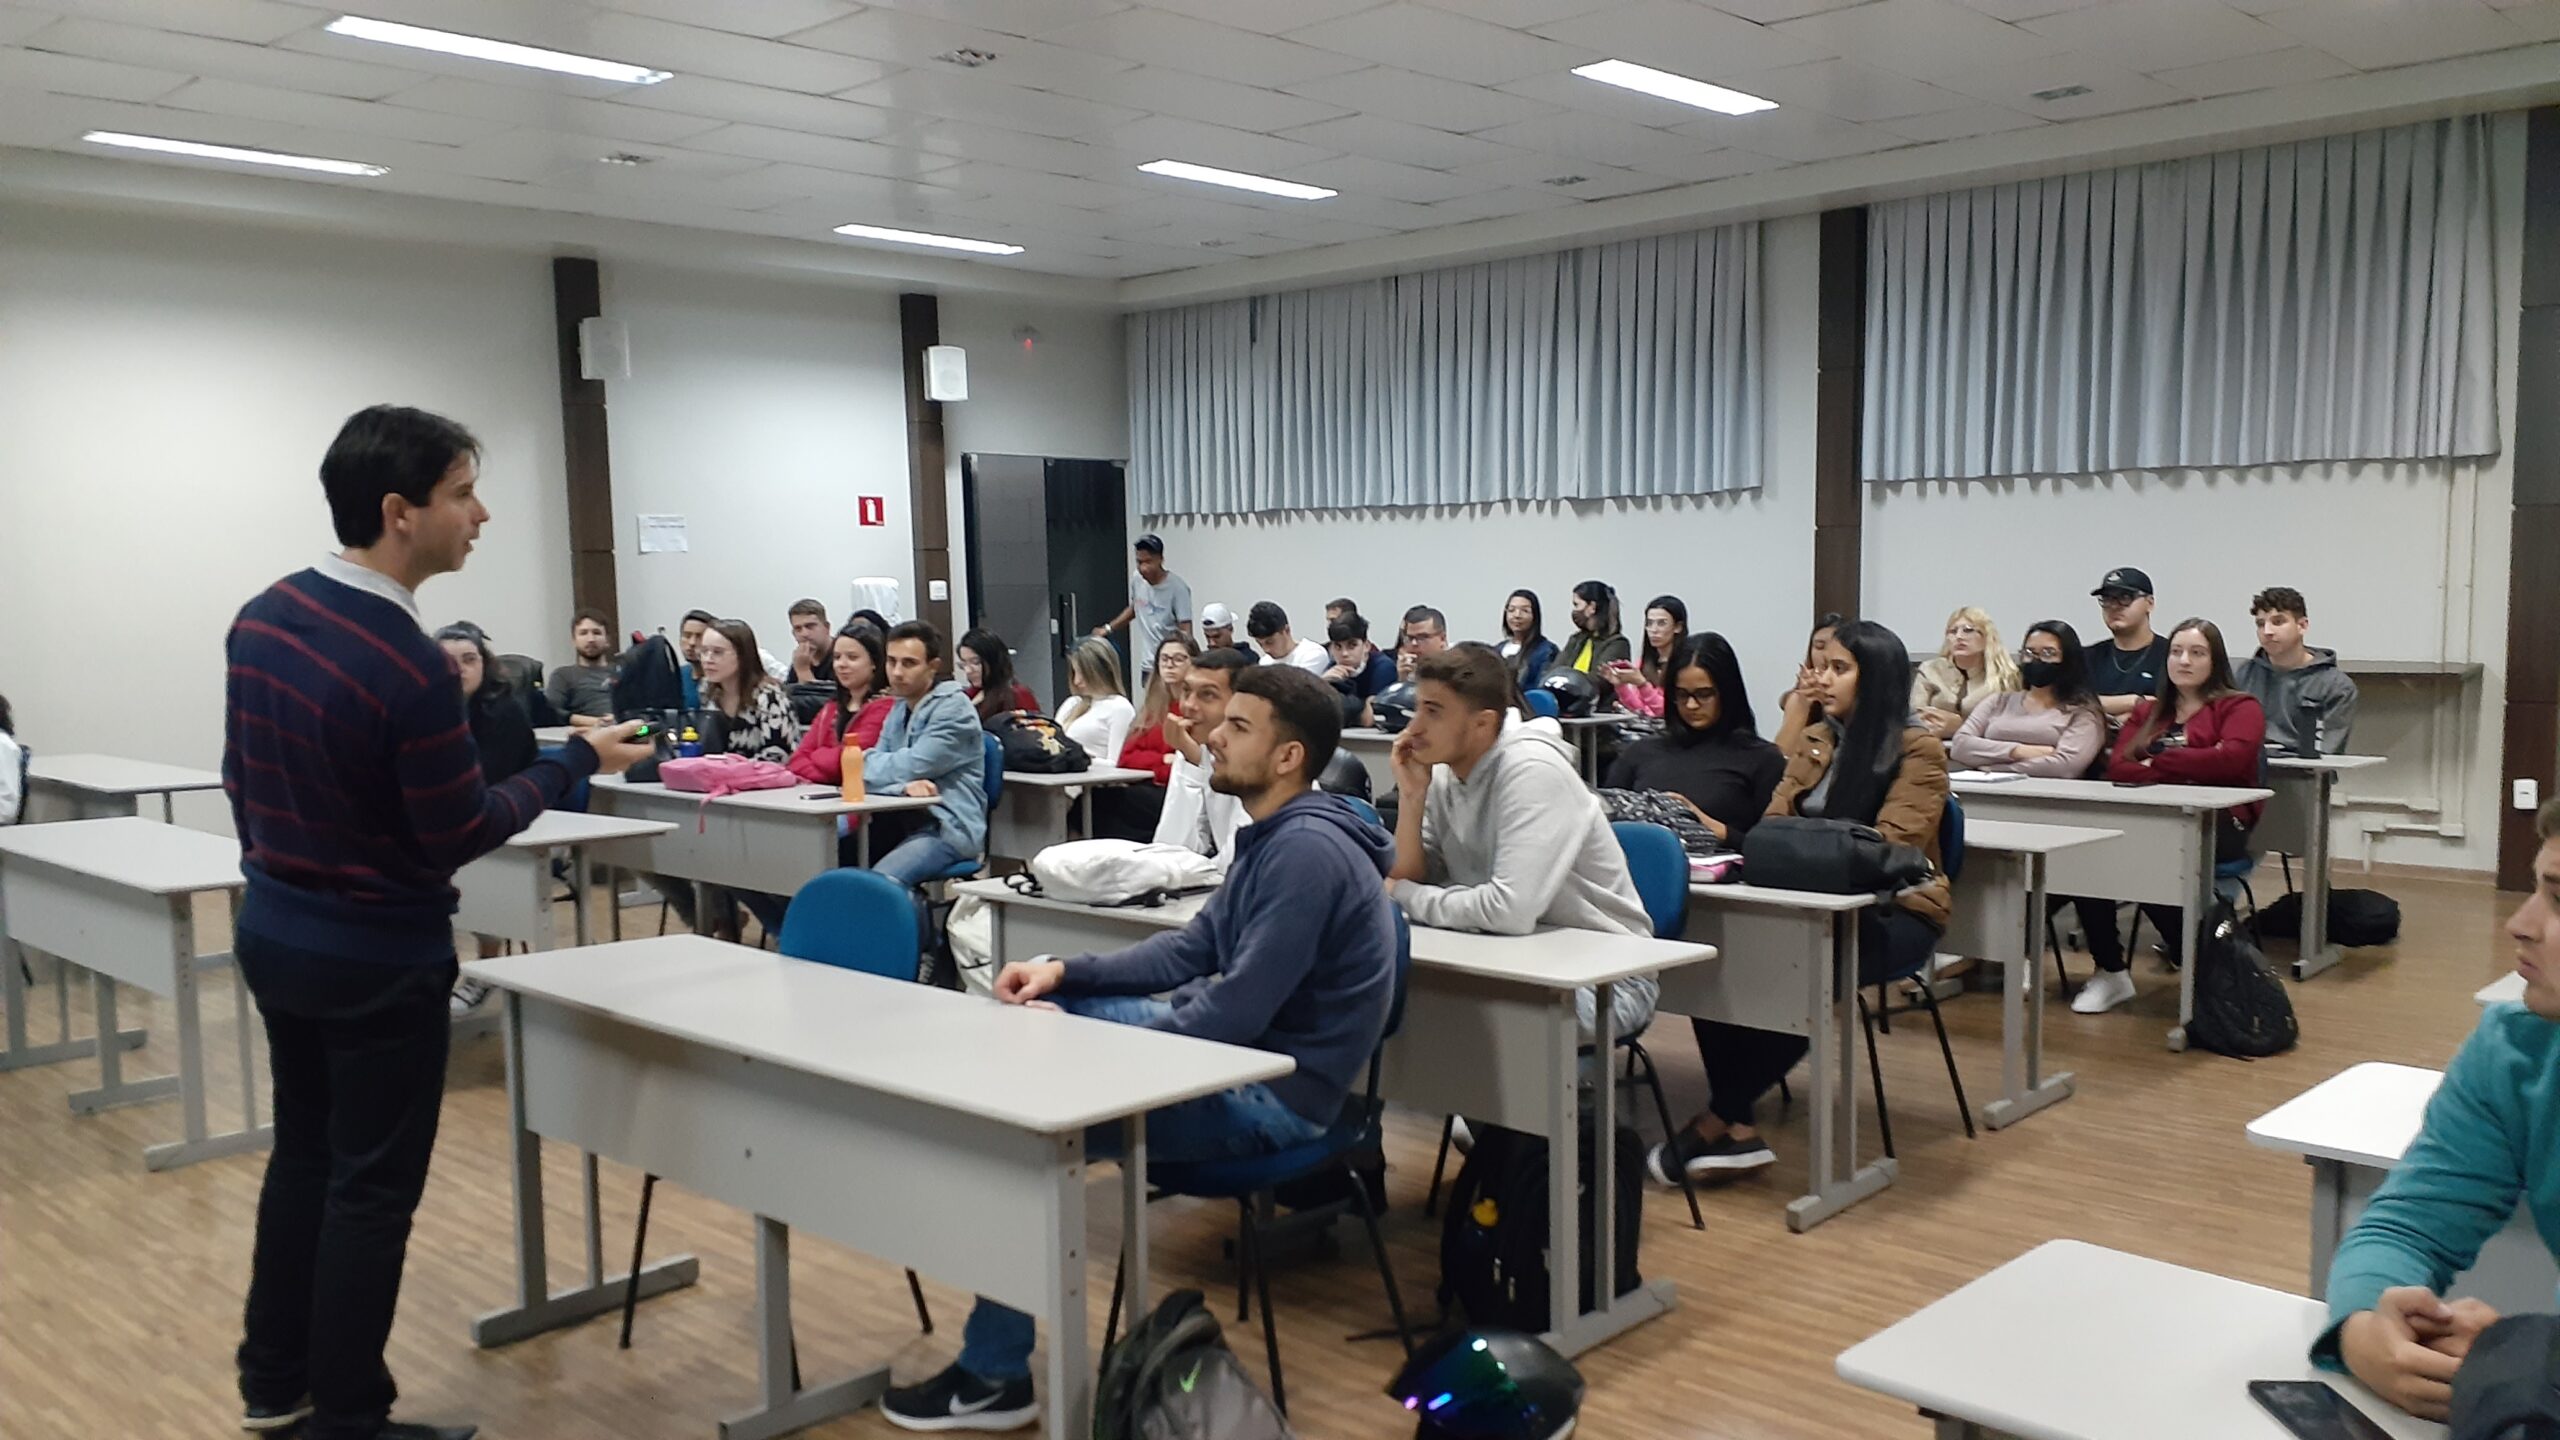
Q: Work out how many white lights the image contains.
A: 5